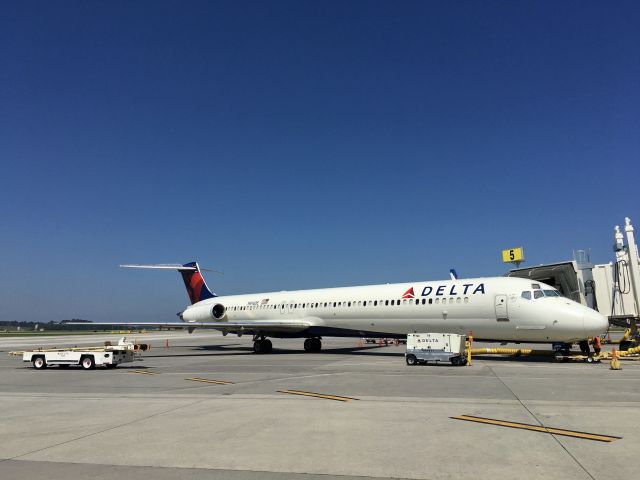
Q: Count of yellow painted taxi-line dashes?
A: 4